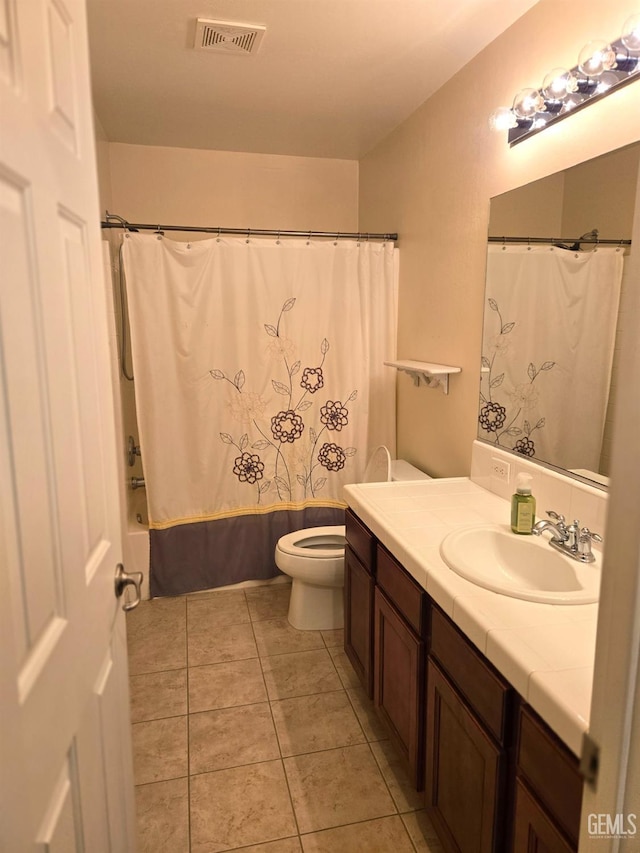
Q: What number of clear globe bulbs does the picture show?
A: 5